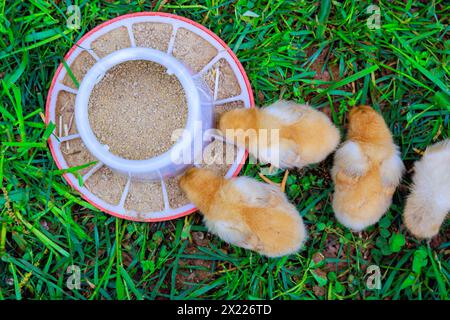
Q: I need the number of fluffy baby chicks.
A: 4